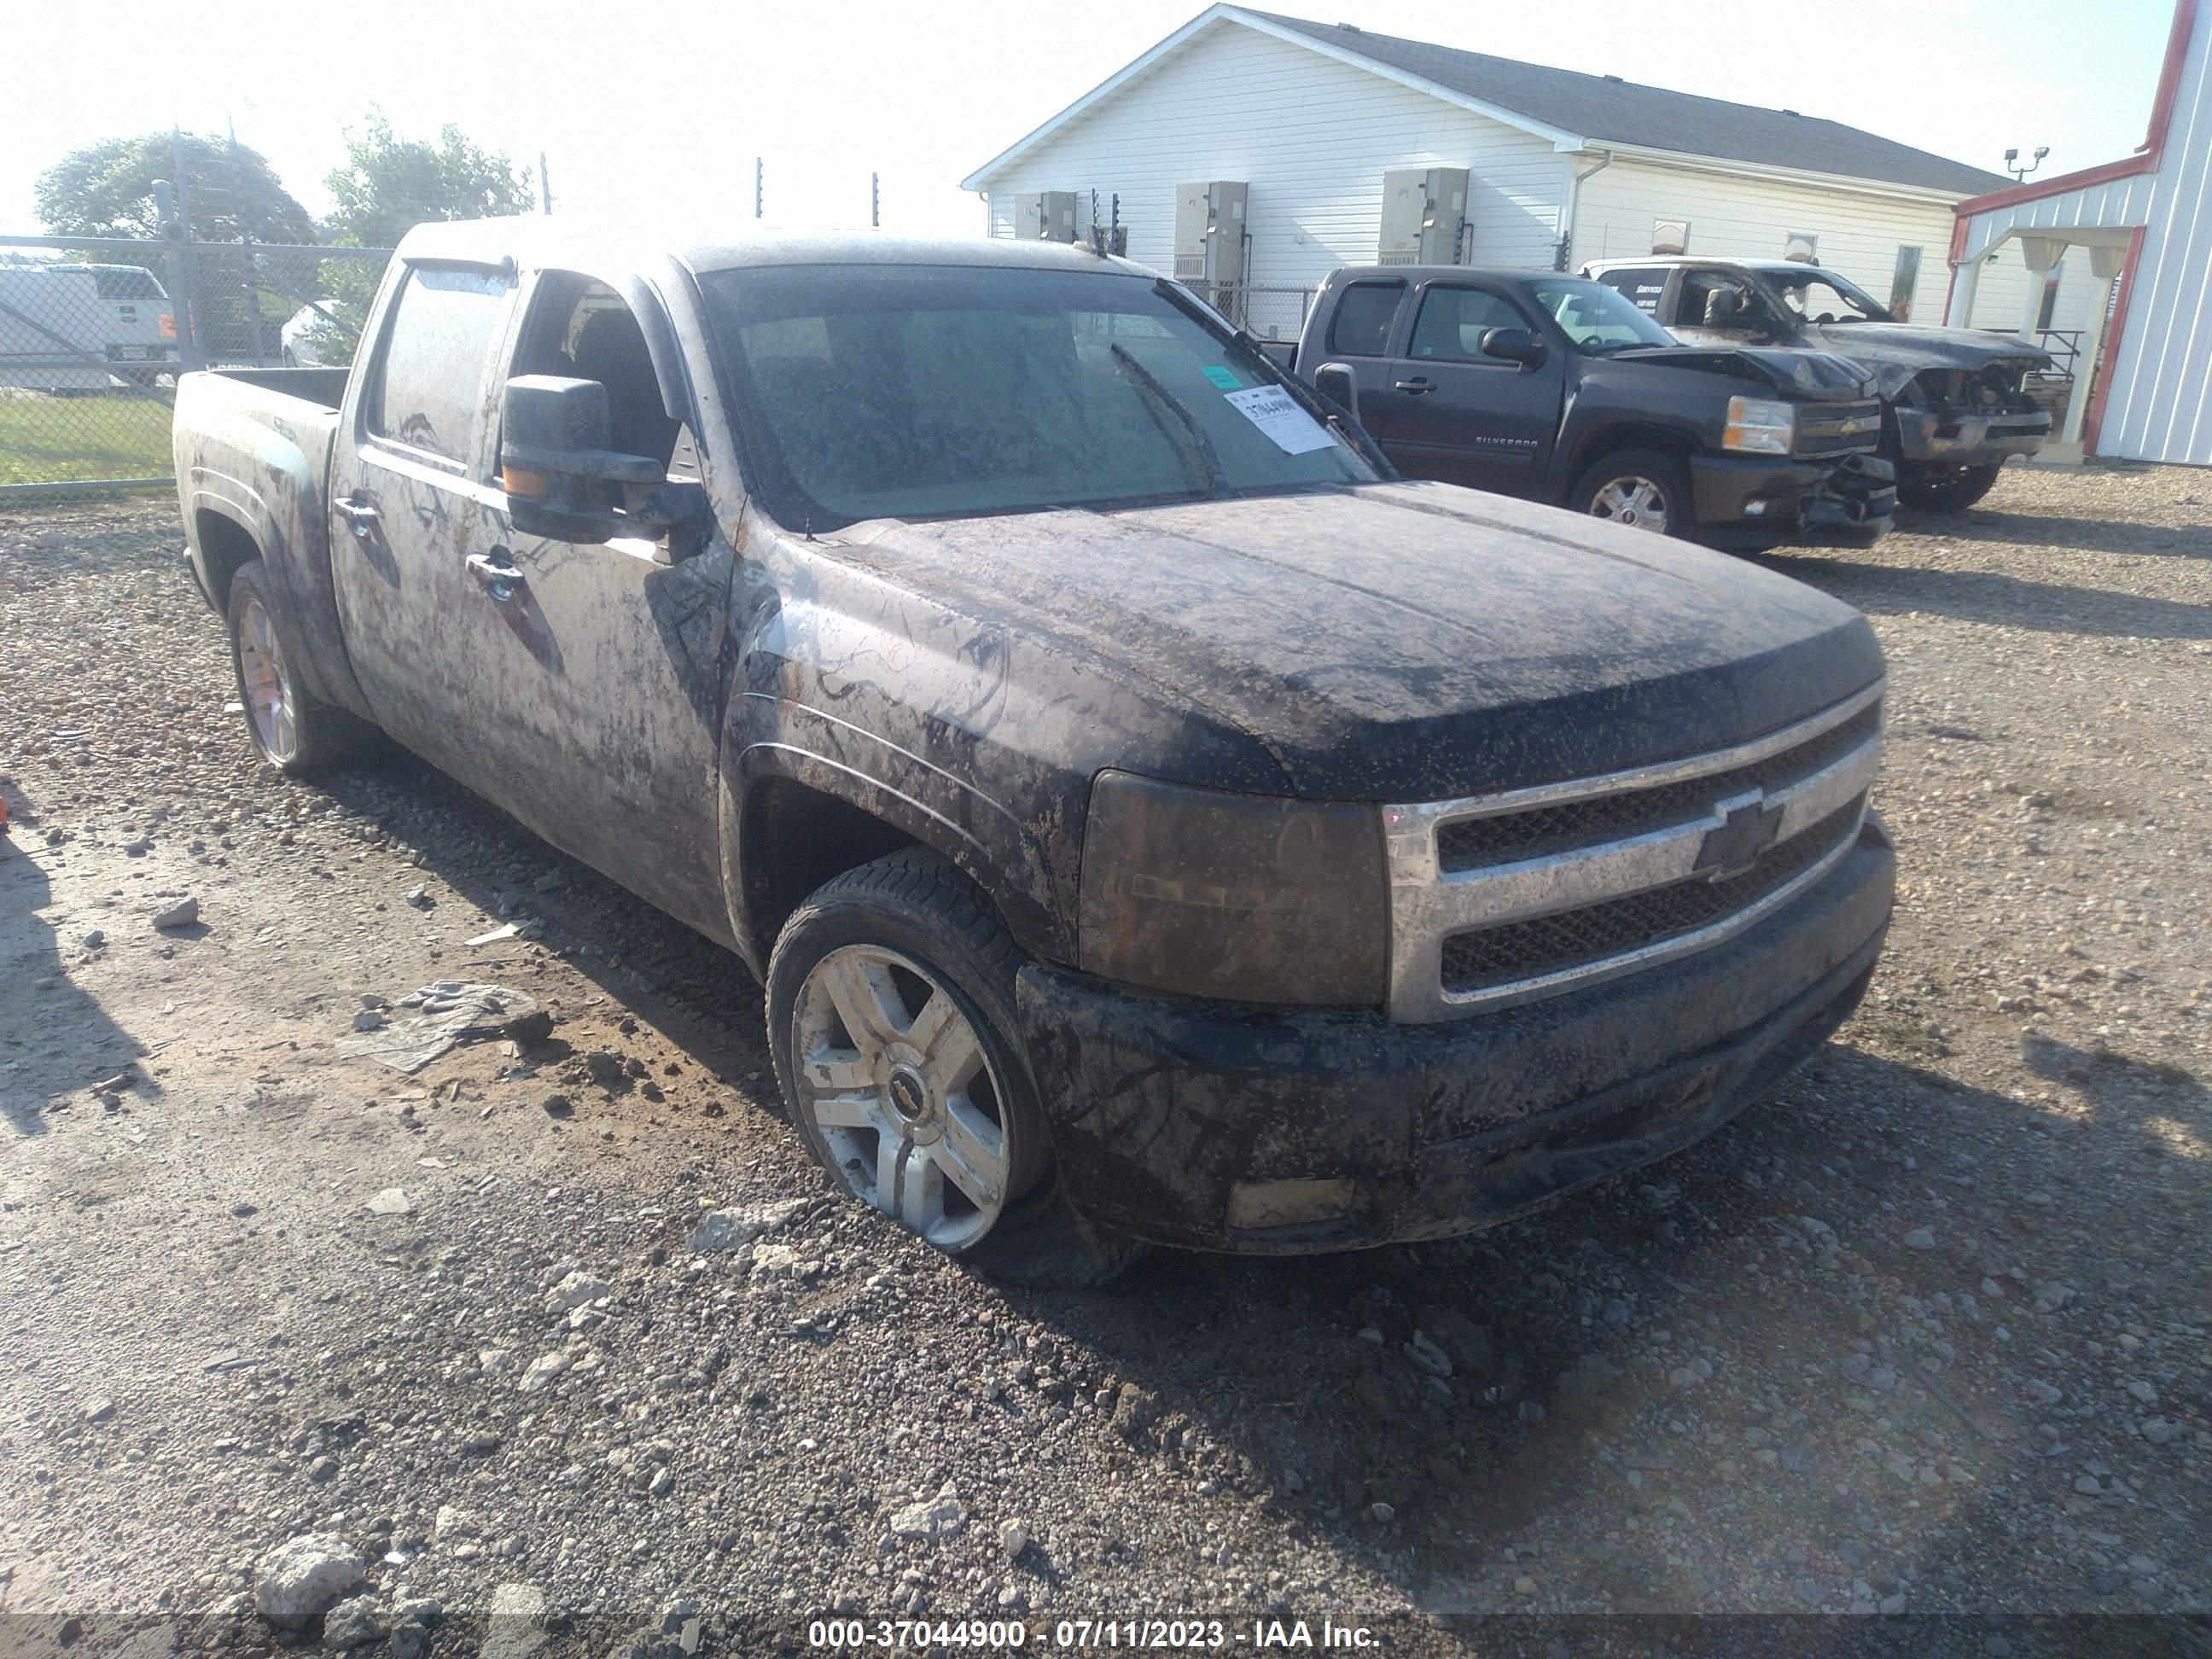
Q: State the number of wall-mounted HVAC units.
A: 3